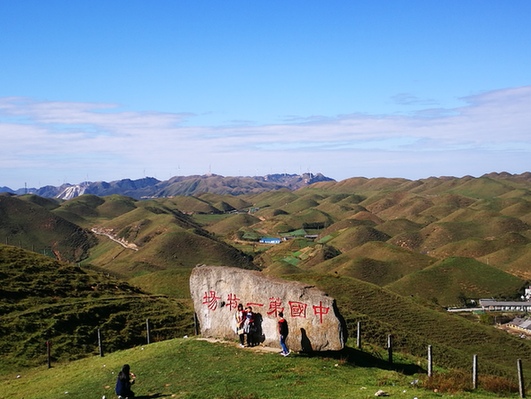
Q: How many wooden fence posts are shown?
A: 9